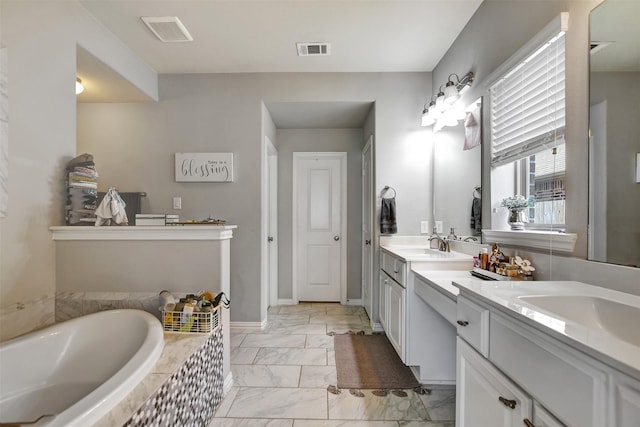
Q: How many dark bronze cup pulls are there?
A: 3